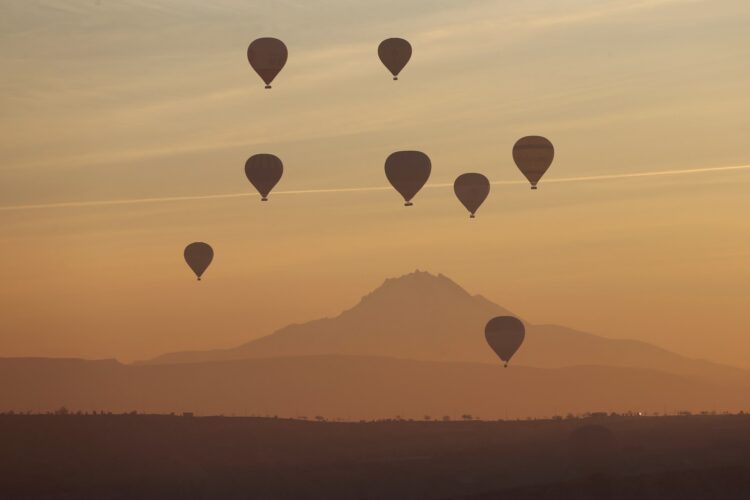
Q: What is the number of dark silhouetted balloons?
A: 8